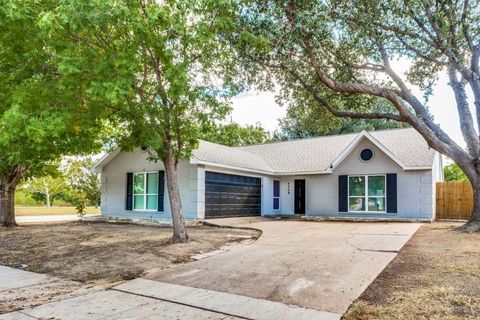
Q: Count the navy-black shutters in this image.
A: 4